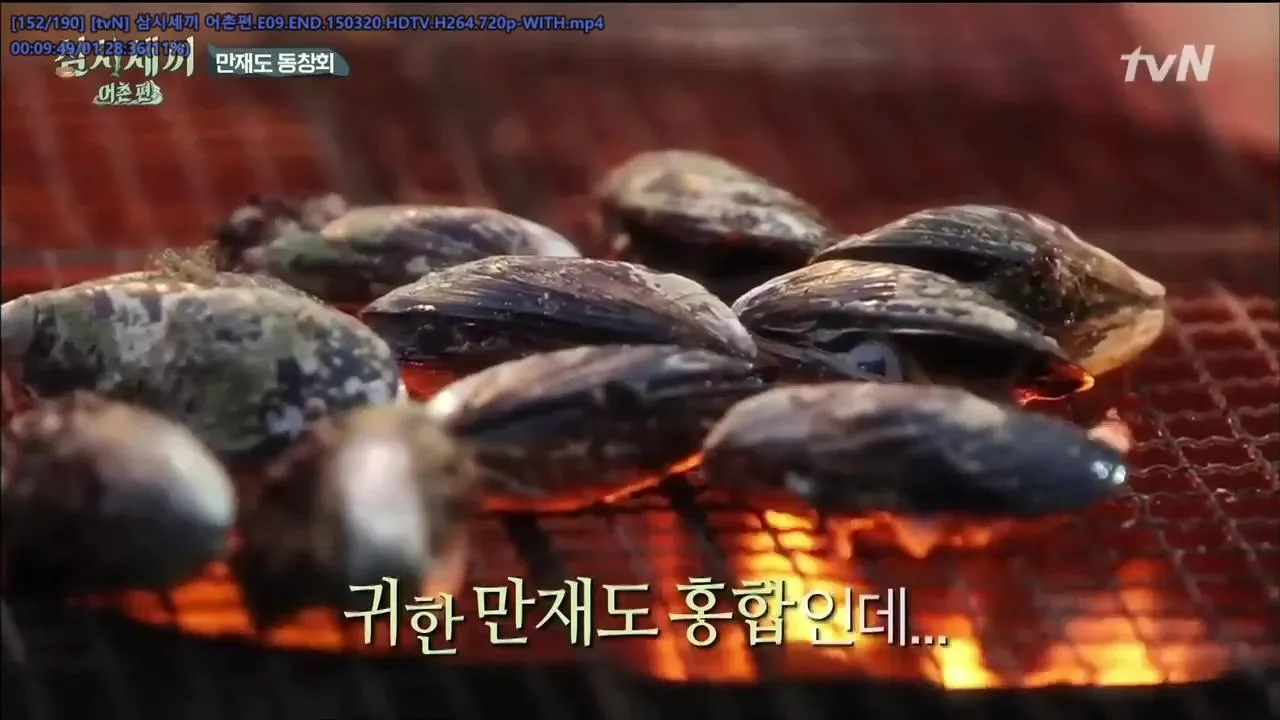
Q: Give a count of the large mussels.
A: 10